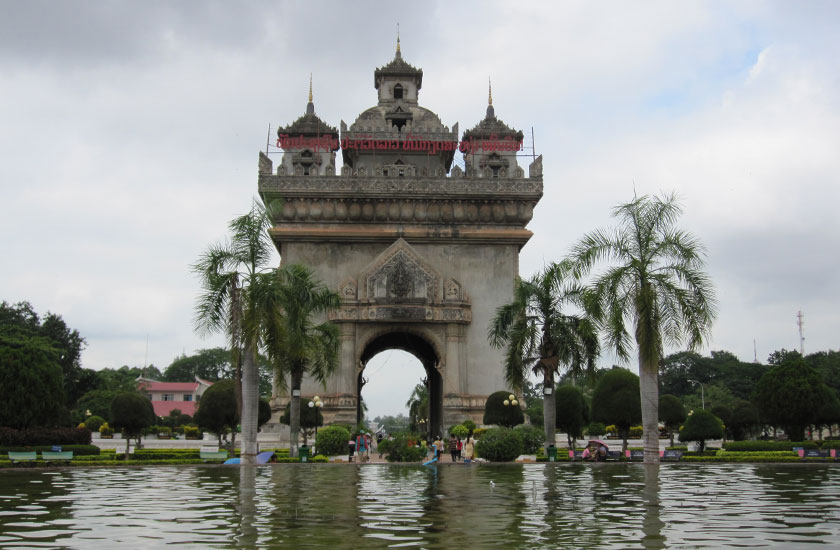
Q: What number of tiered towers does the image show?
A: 3